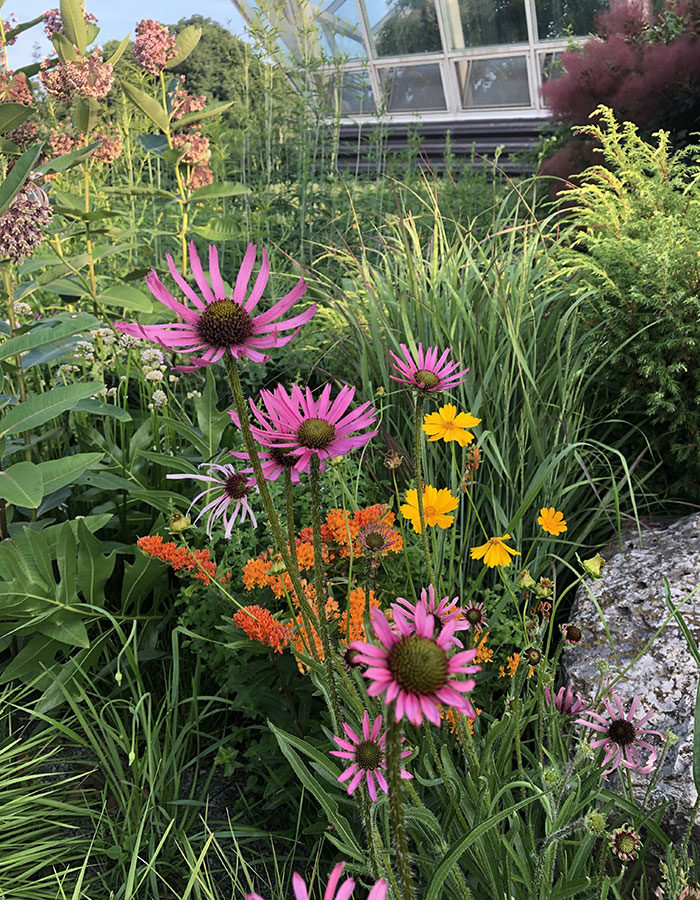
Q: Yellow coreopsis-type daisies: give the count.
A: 4